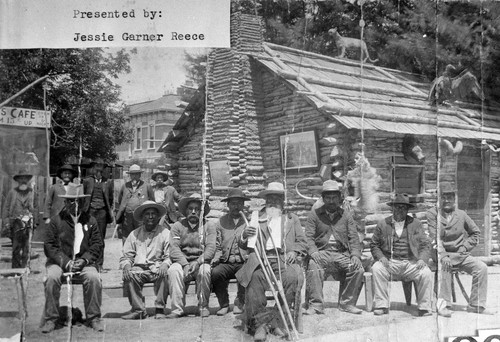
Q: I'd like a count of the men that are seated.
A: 8